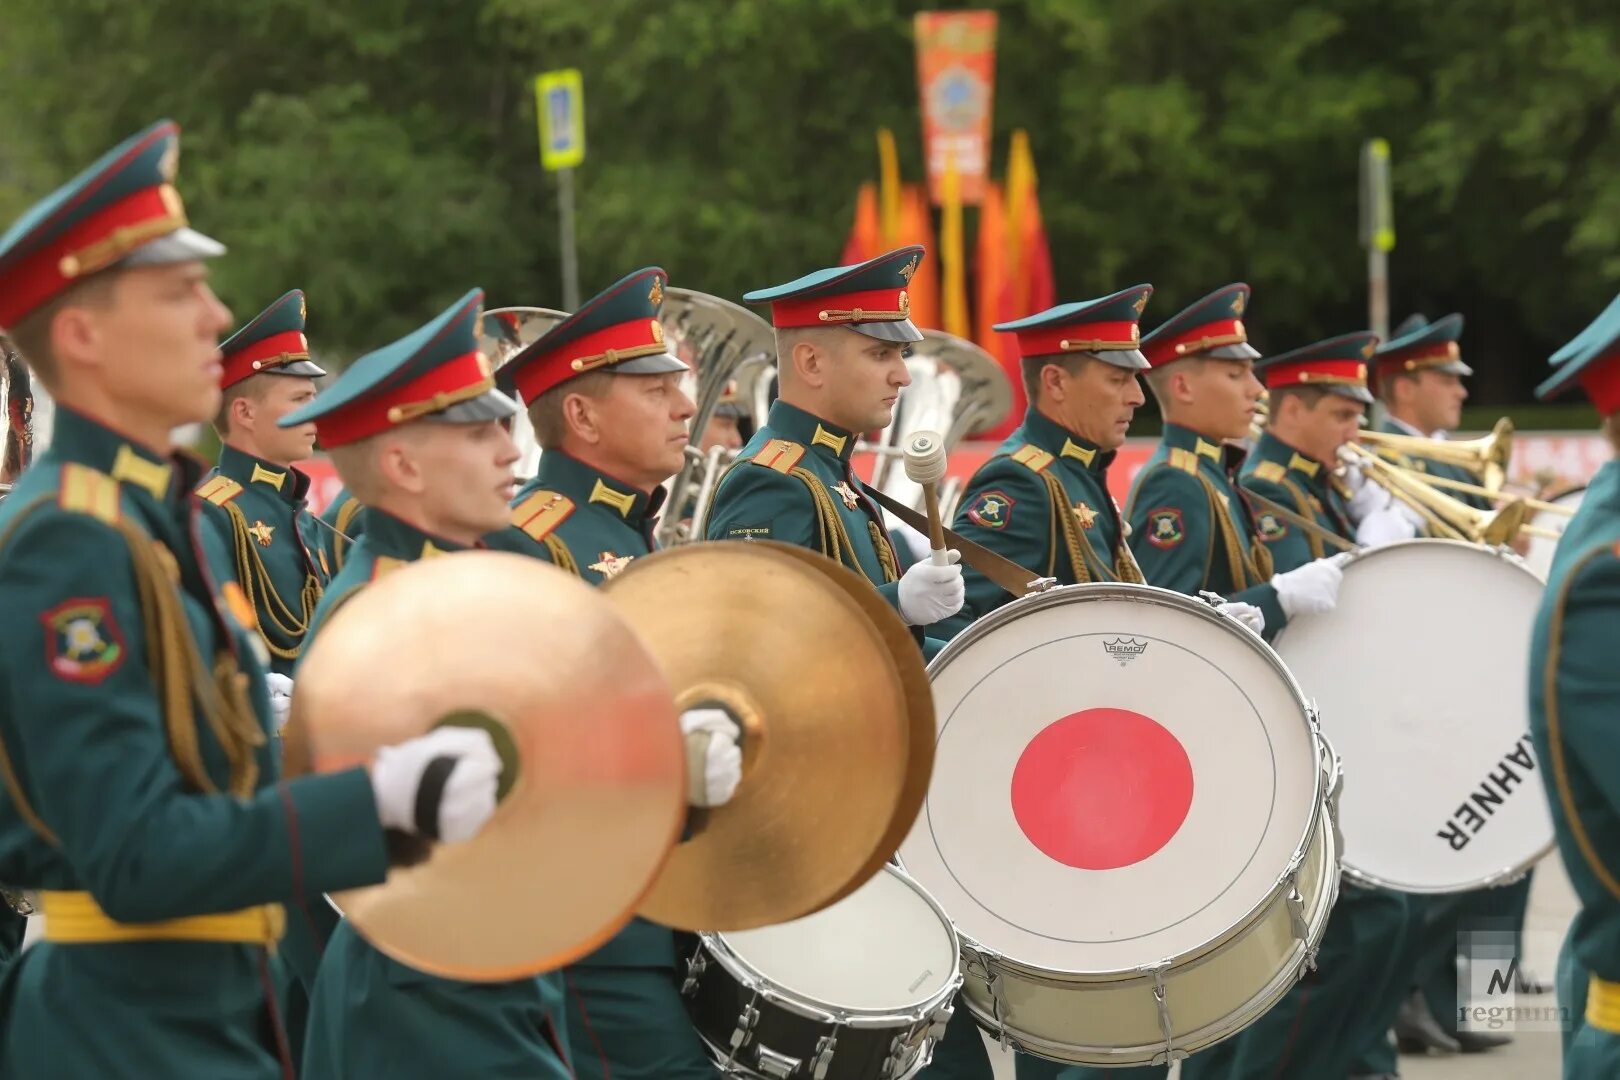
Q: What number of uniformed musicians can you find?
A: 11